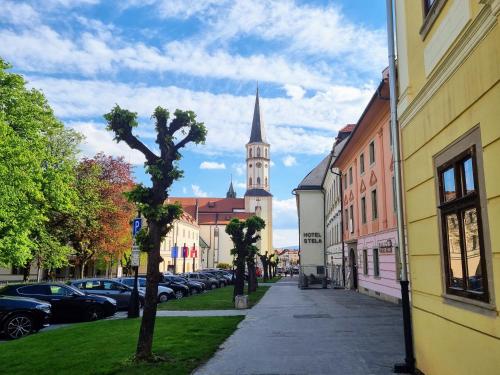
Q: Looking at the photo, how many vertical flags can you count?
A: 3